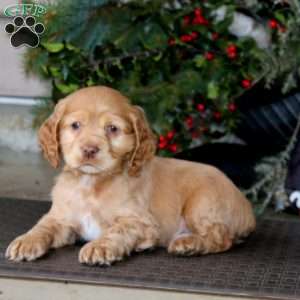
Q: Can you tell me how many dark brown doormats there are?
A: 1